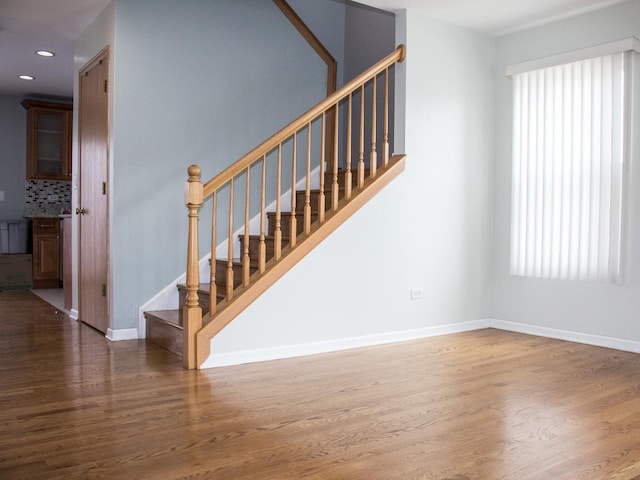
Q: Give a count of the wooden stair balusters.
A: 13